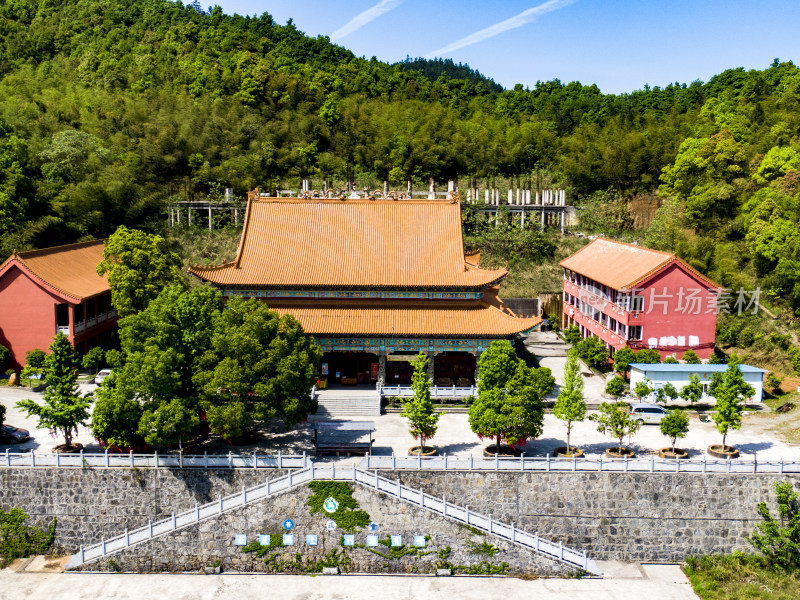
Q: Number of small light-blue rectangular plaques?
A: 8